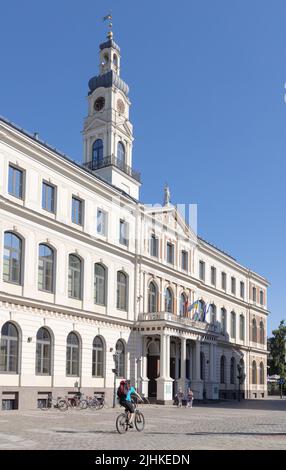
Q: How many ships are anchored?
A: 0